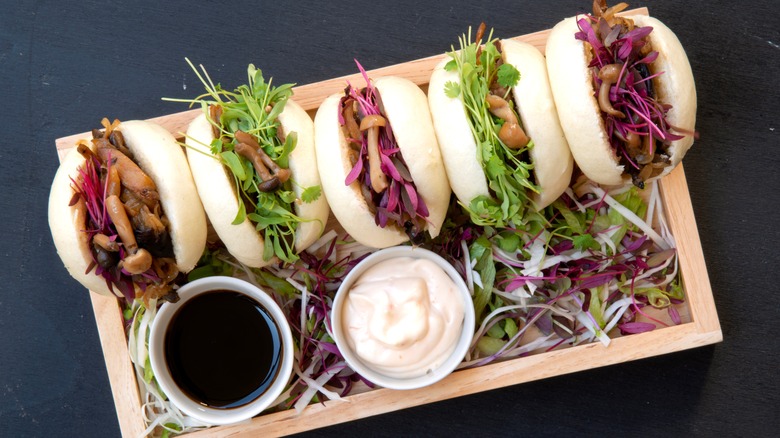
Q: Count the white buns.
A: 5